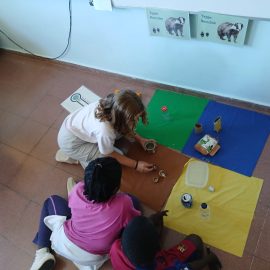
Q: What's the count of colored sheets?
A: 4